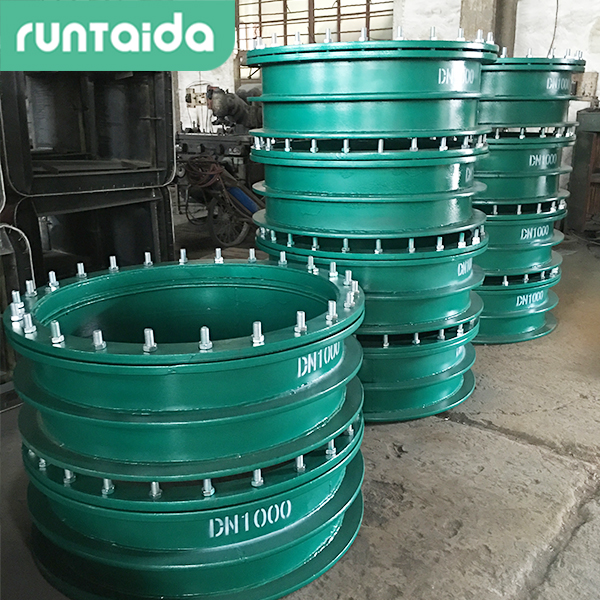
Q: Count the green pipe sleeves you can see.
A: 10